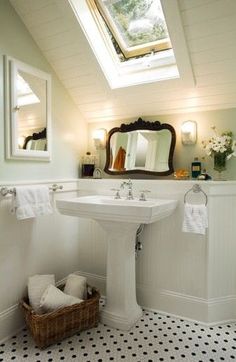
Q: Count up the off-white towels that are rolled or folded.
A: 3